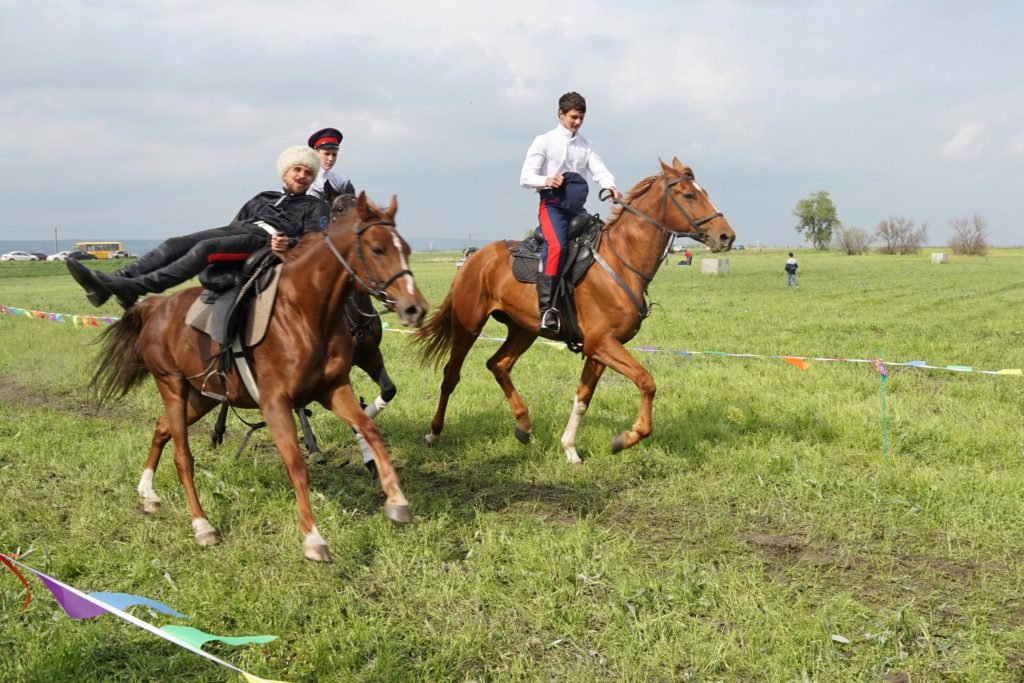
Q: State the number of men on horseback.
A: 3